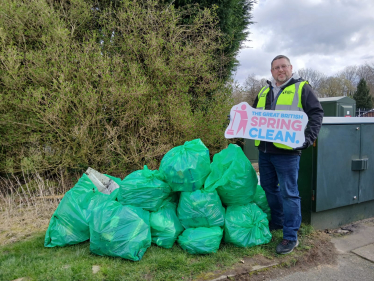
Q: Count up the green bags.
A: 10